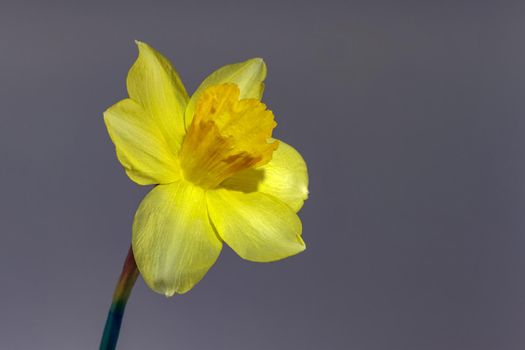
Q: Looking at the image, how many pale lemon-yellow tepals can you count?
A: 6